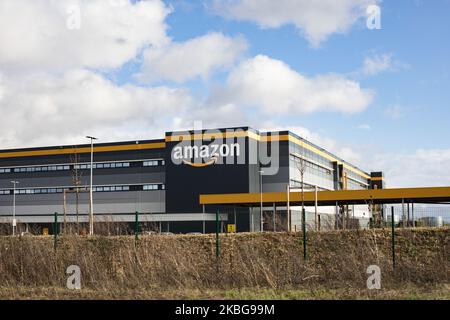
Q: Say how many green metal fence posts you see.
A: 5